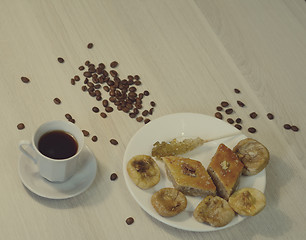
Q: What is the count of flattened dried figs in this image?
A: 5